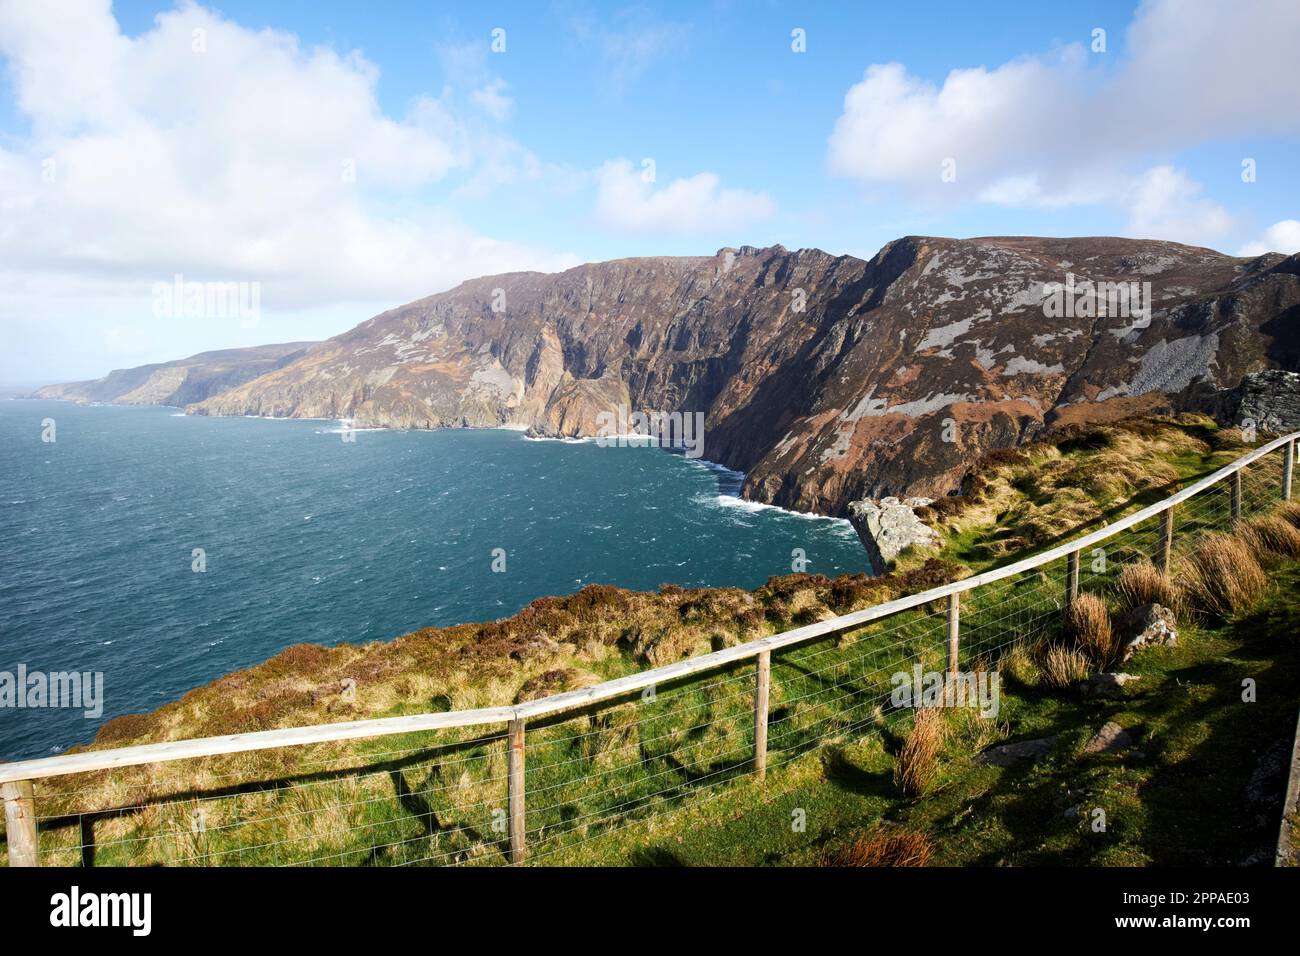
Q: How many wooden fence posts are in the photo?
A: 8